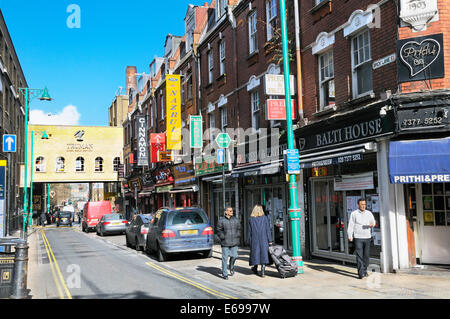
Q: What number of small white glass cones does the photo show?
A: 0